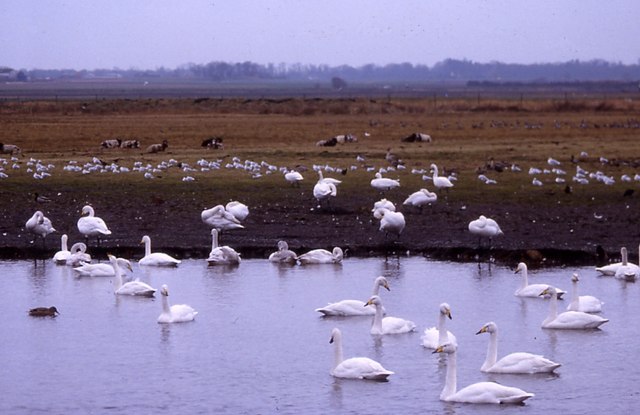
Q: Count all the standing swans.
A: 13